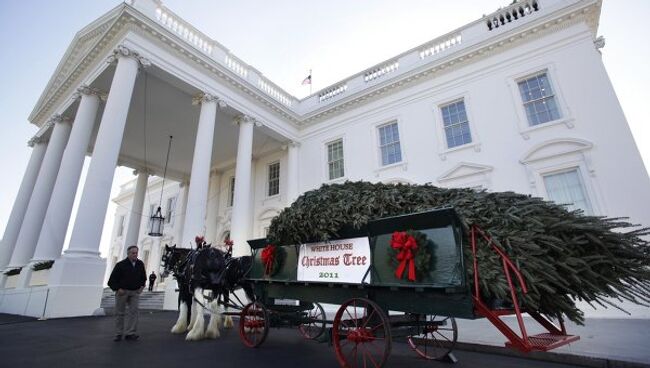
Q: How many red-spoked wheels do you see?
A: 4